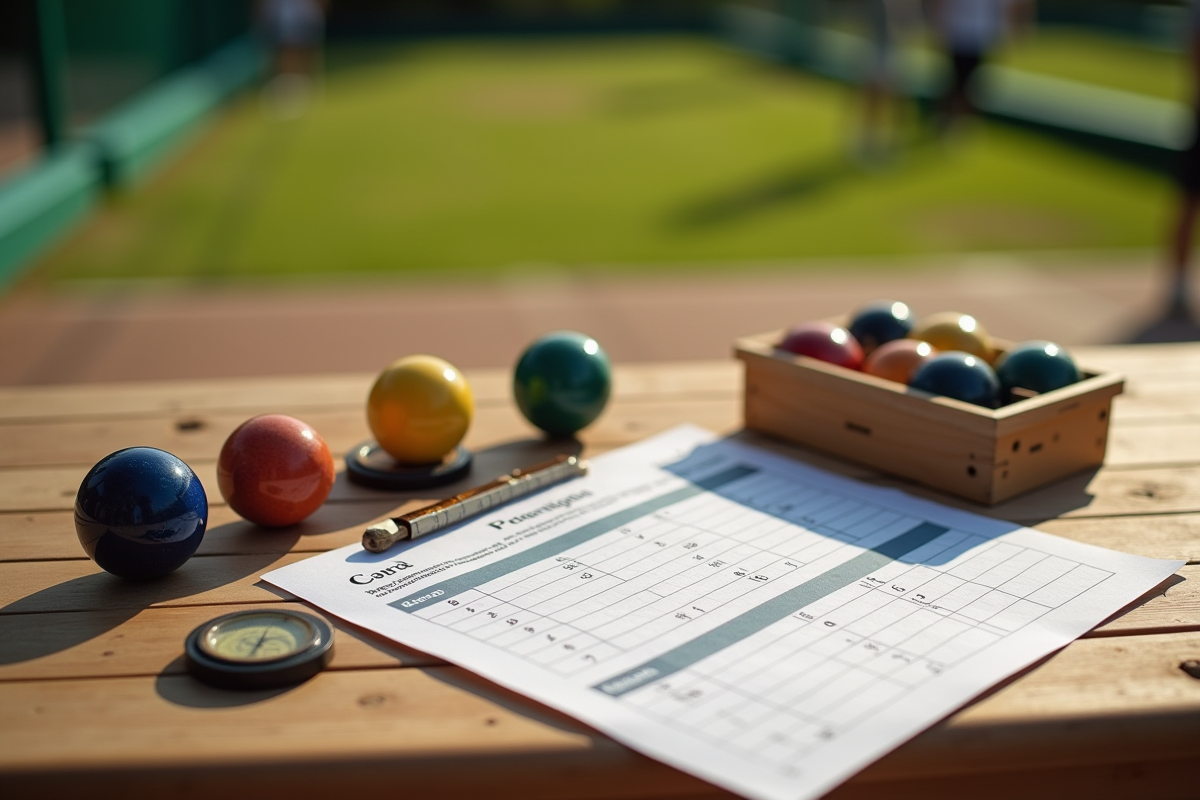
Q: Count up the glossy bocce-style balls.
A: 10